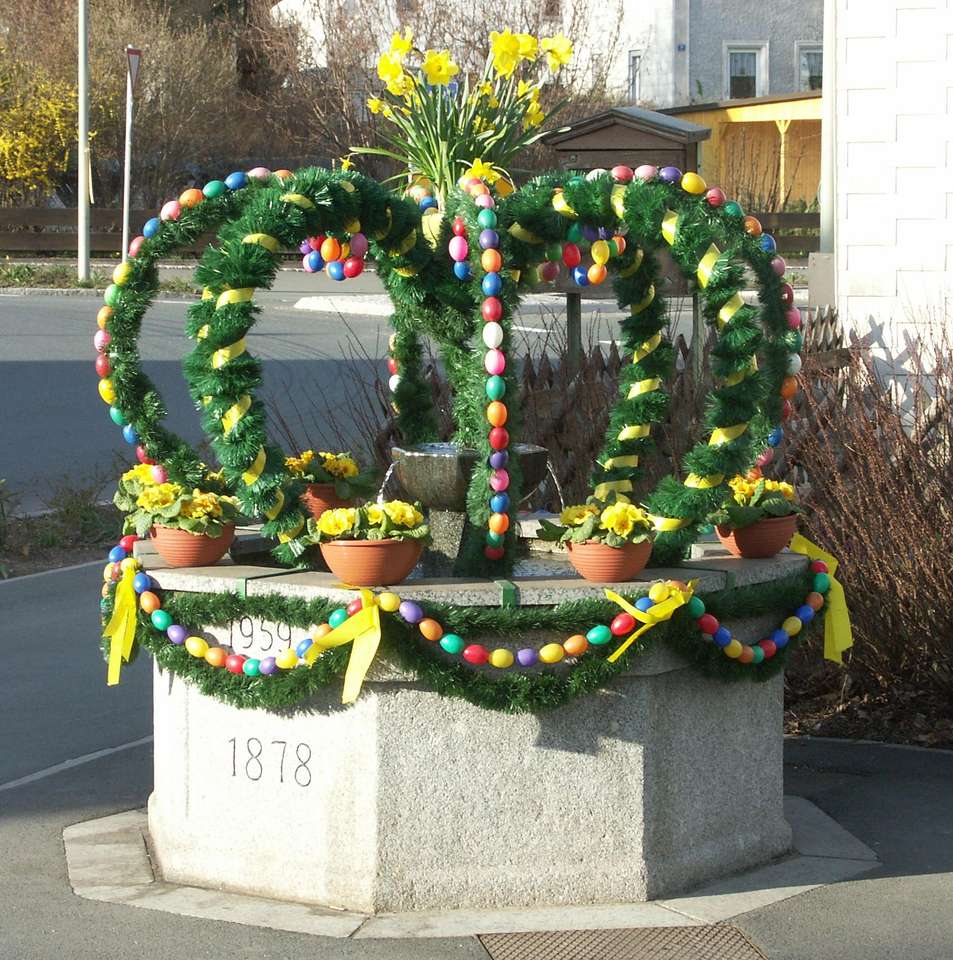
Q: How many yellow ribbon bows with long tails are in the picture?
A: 4